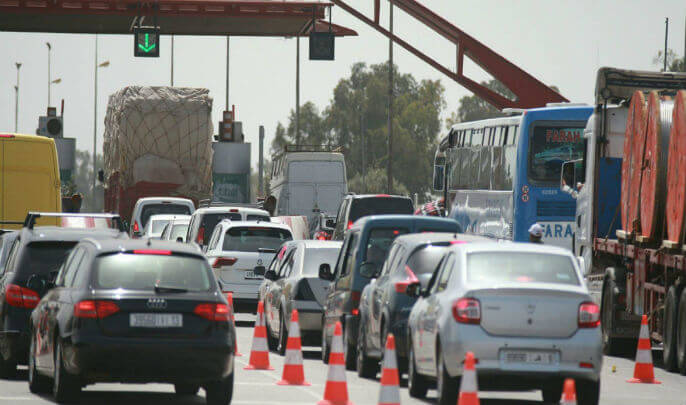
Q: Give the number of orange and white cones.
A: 8